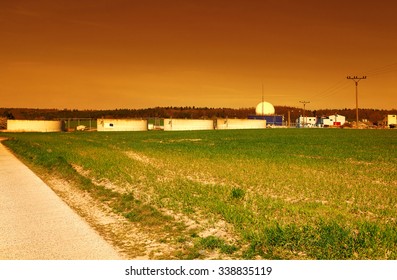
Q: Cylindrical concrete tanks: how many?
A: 4